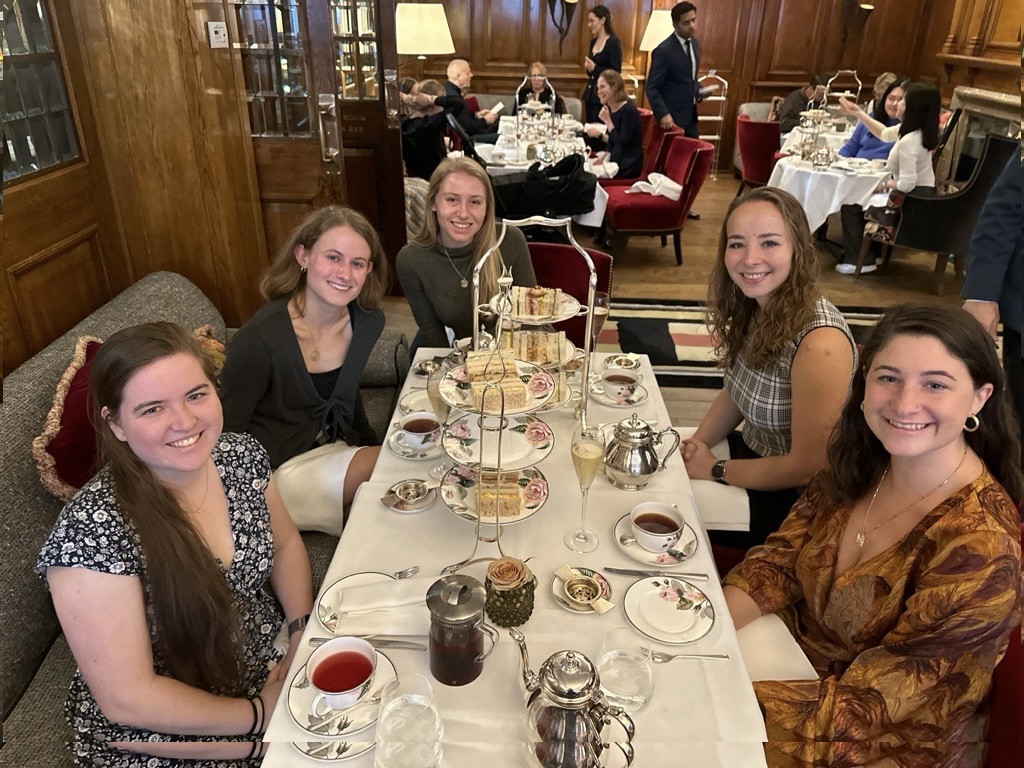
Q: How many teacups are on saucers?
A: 4